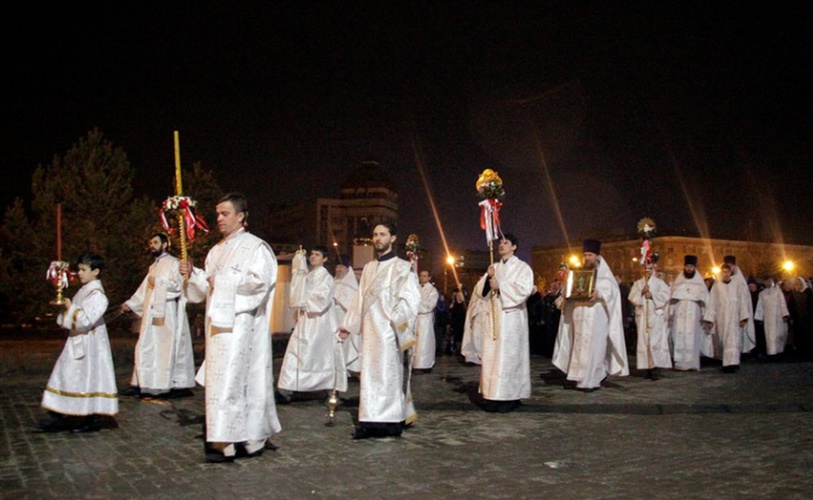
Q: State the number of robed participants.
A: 15